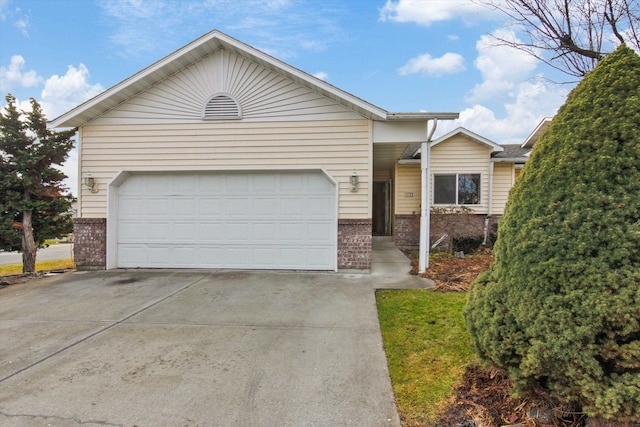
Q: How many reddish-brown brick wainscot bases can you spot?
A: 3